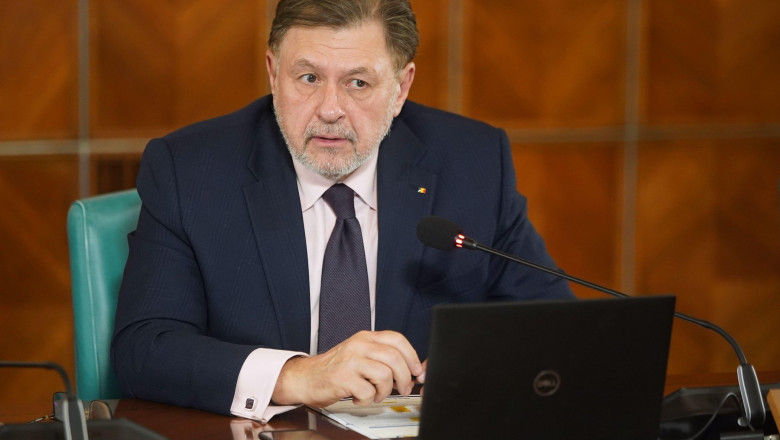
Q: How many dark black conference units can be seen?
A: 2